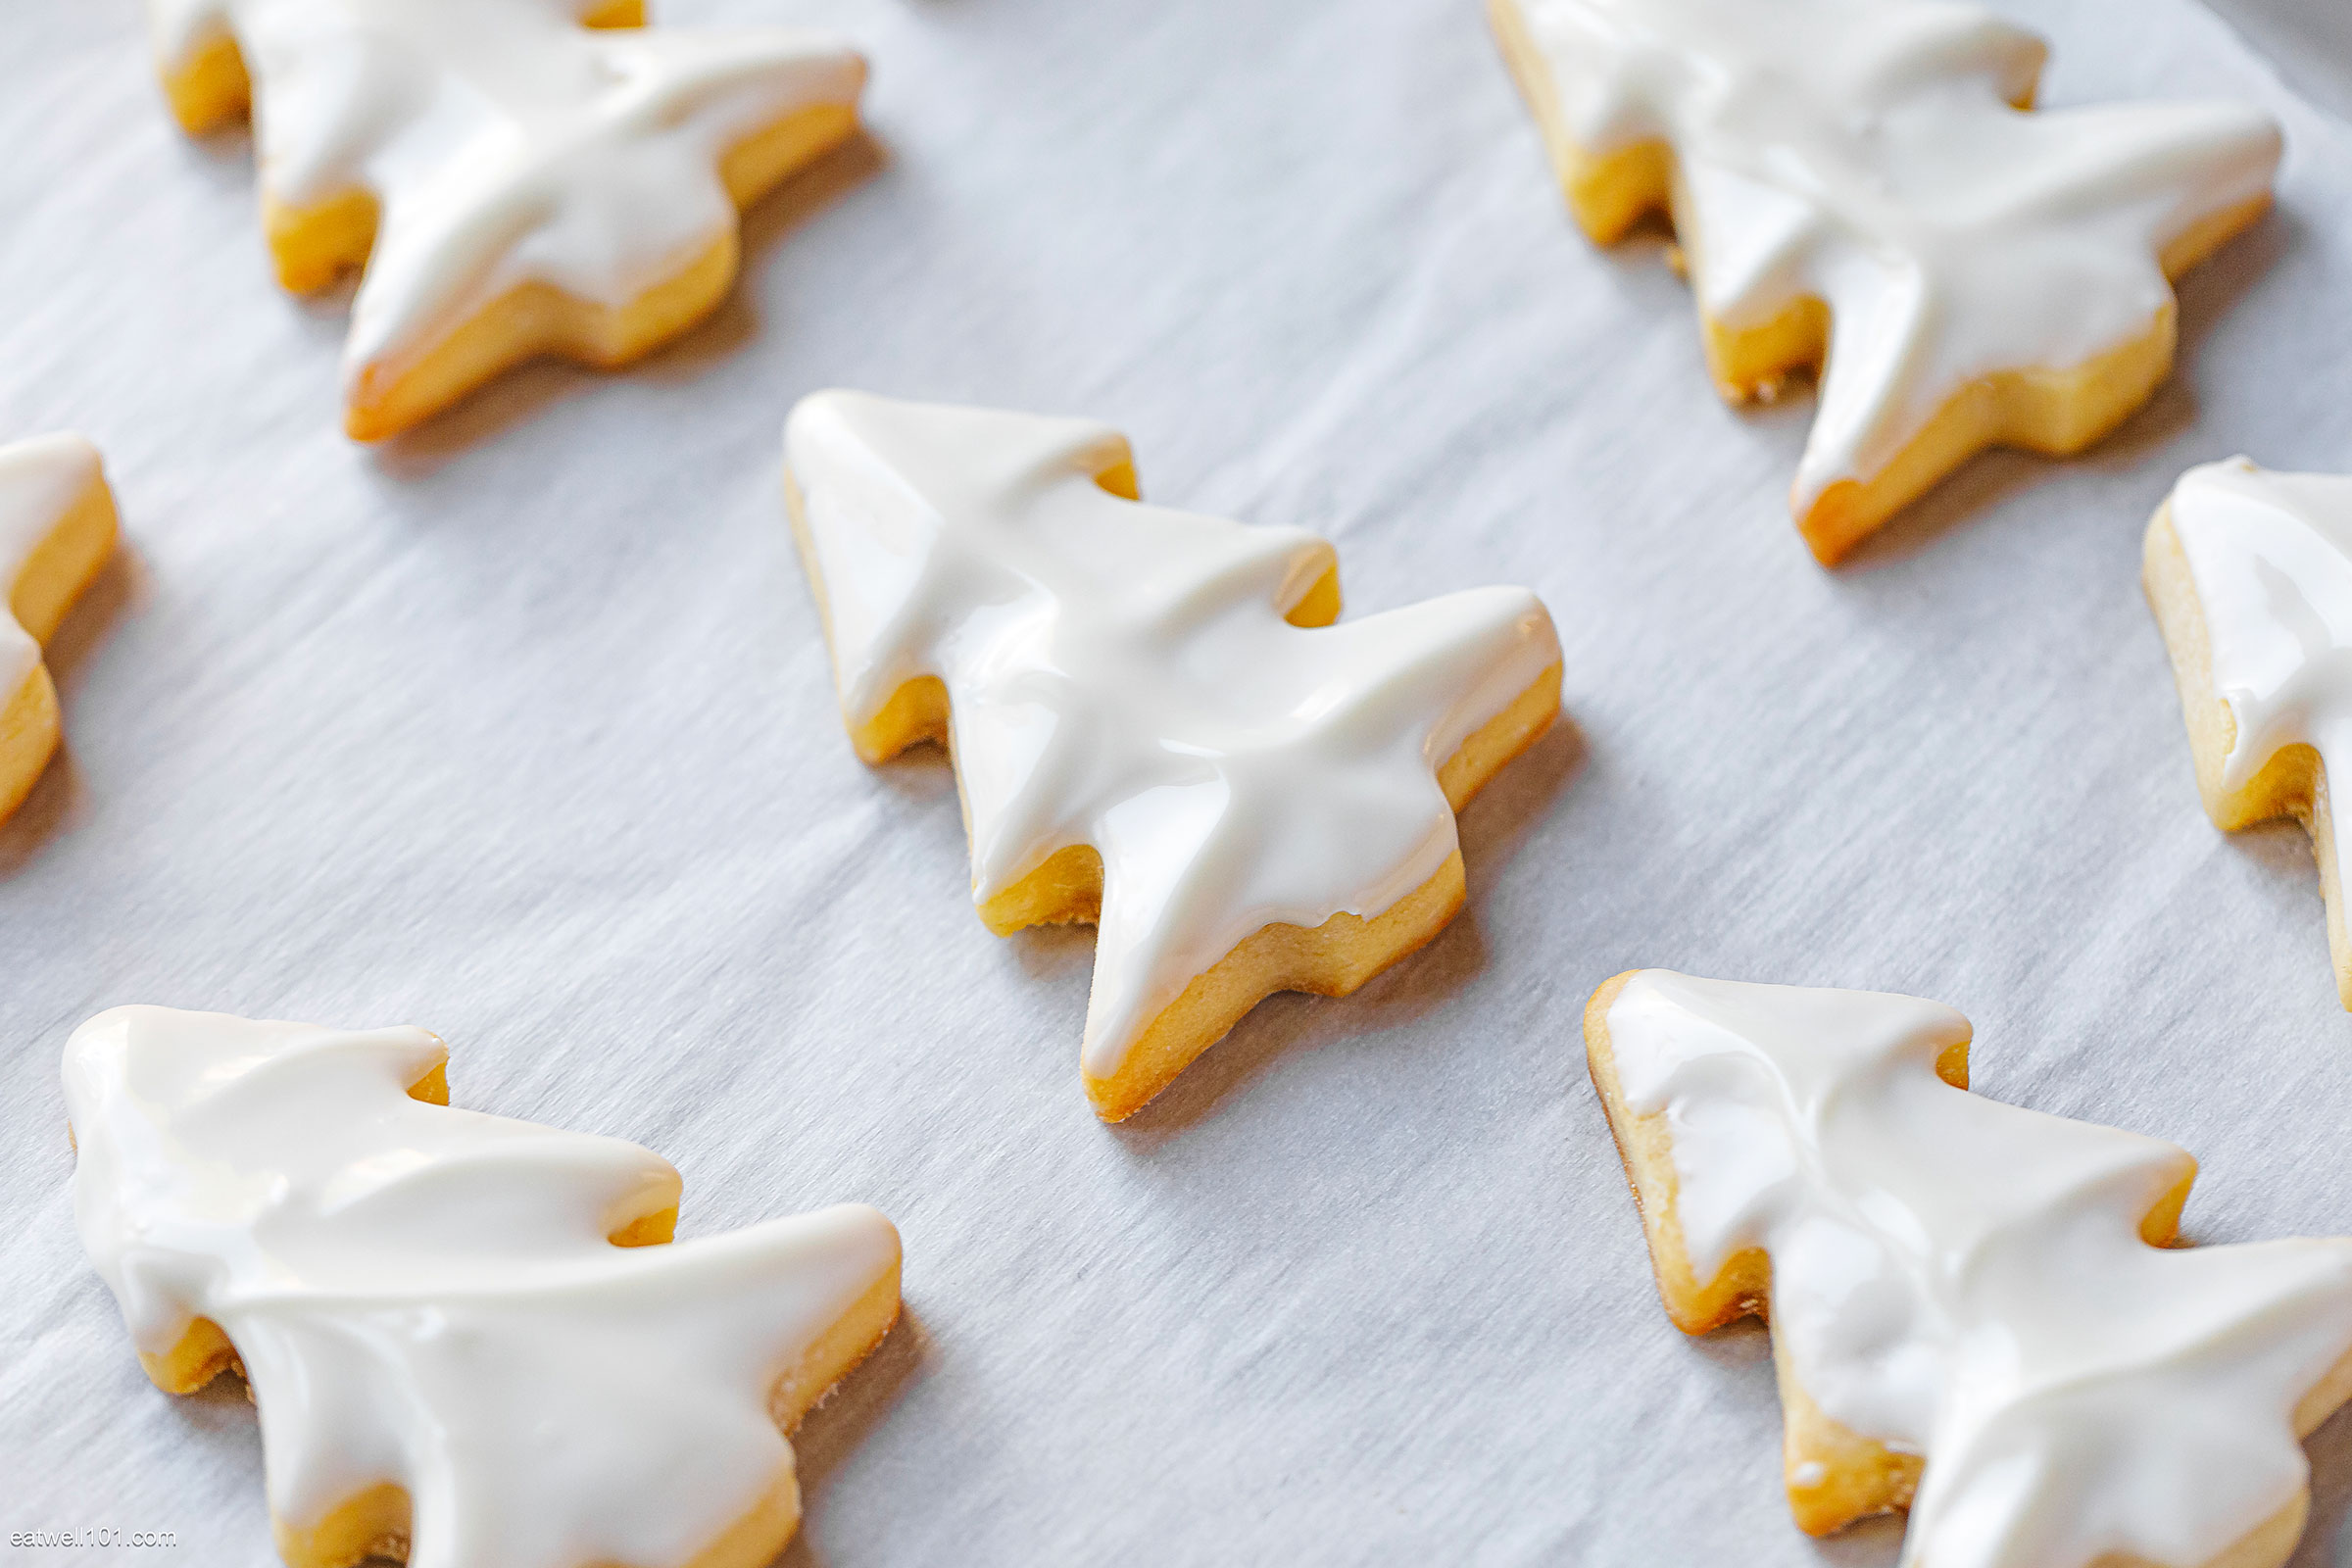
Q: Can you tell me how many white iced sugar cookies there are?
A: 7